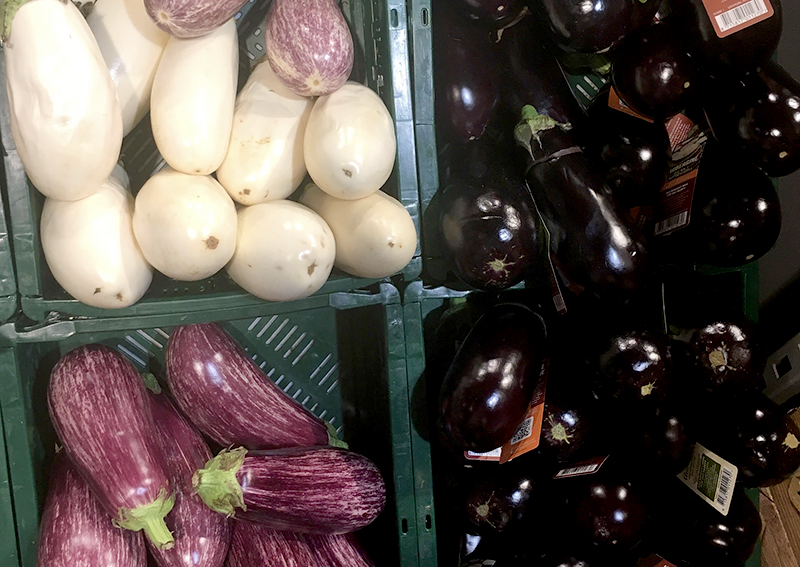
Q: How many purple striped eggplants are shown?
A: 8